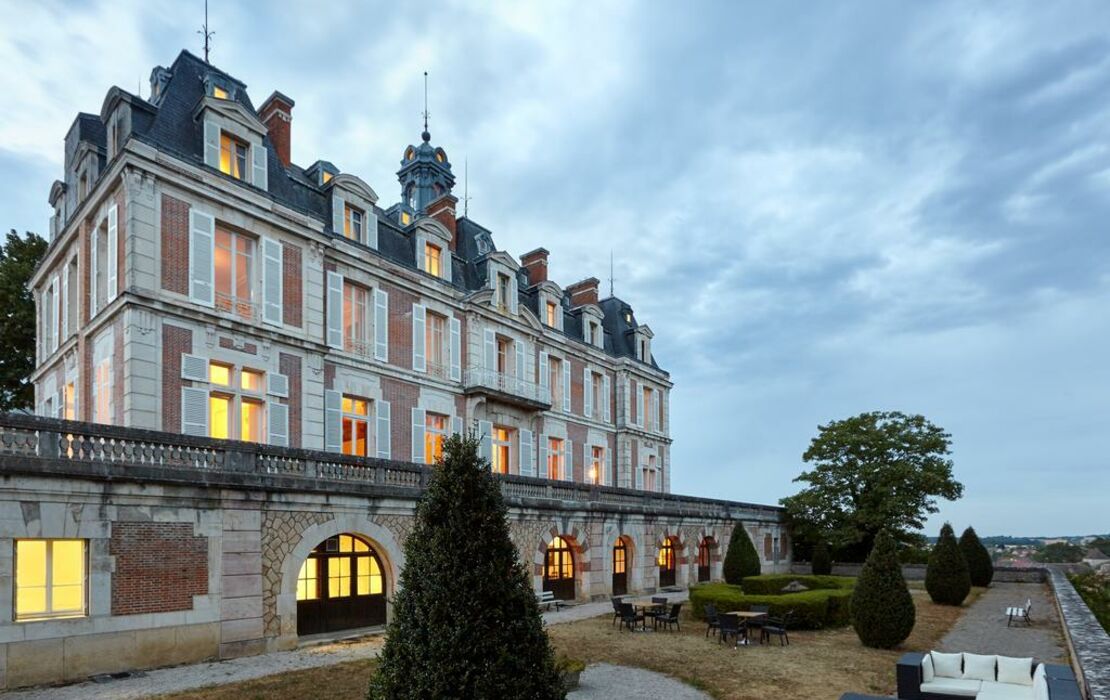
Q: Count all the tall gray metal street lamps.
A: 0